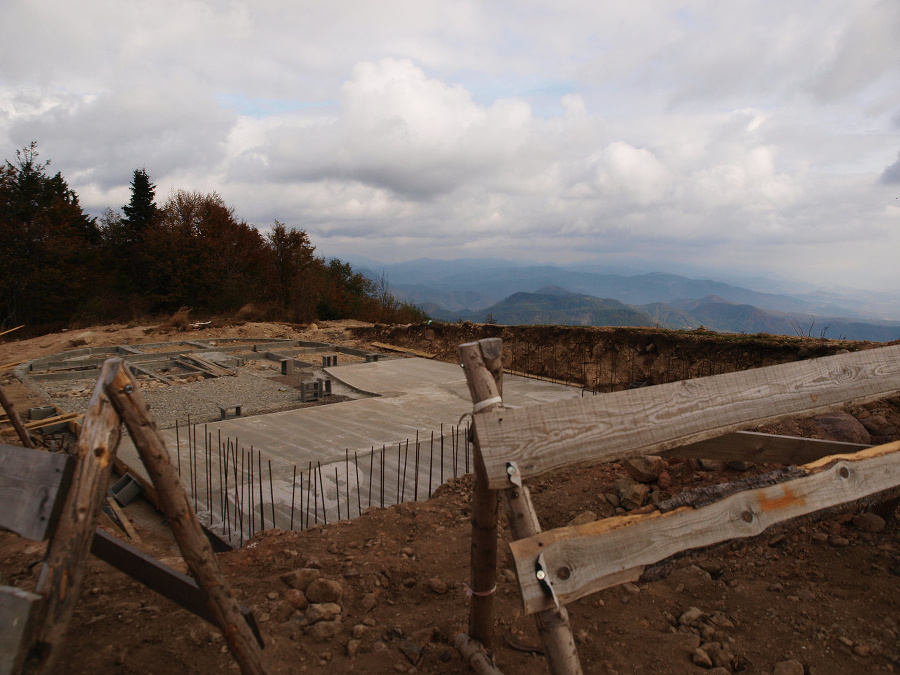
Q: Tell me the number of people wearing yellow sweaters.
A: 0